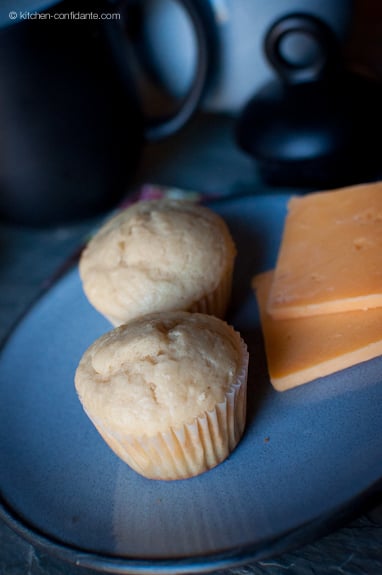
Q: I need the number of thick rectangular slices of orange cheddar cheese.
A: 2